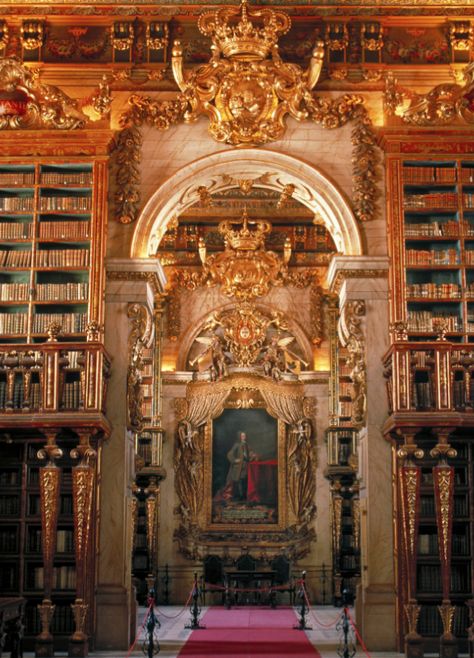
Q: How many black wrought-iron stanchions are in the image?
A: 4